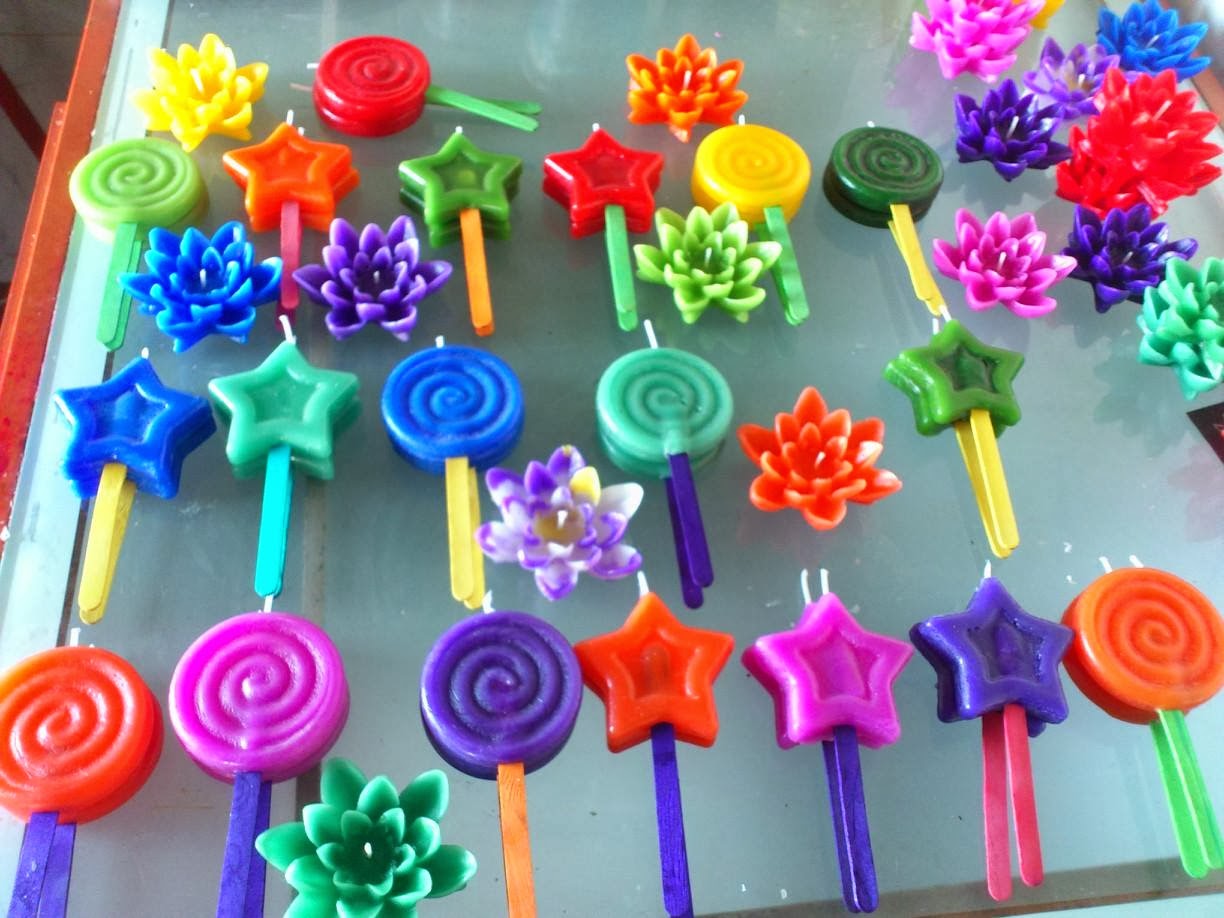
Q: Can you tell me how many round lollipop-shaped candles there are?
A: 10